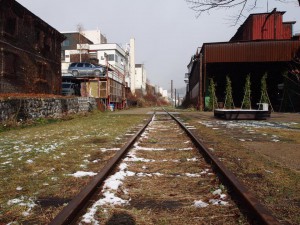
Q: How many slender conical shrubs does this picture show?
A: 4